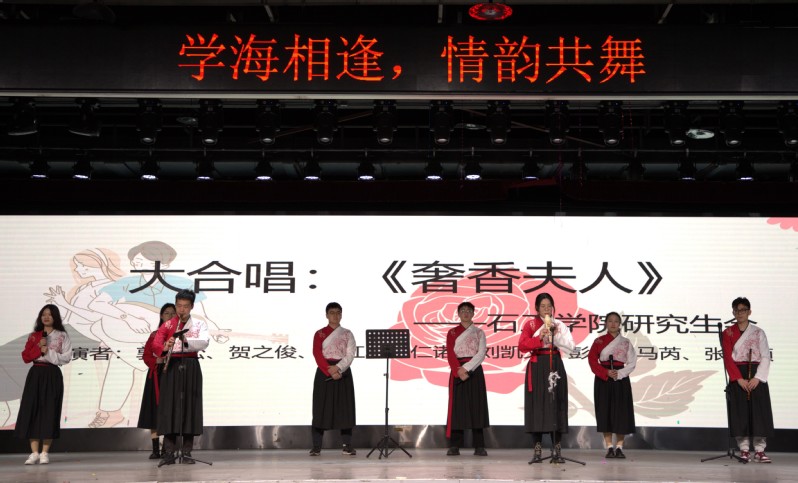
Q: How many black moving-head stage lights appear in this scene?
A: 12